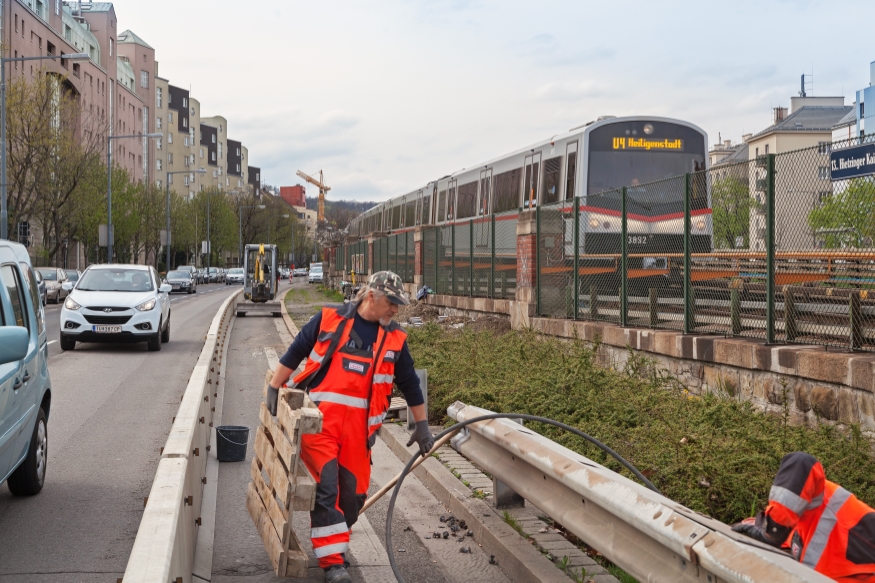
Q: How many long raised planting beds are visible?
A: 1